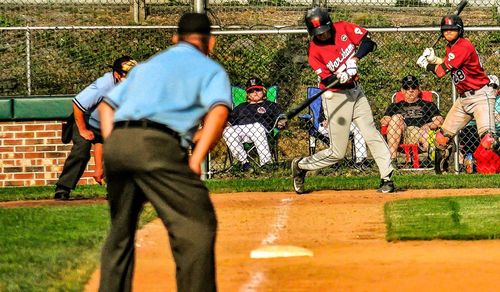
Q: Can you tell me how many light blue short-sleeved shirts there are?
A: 2